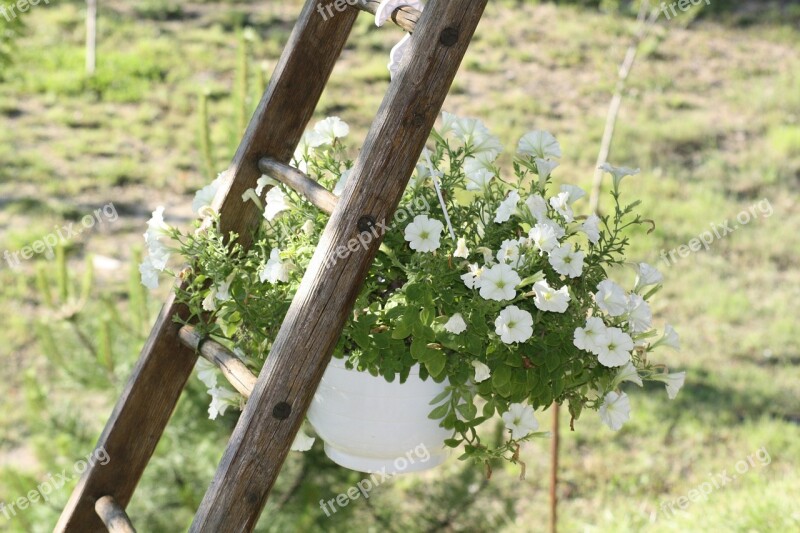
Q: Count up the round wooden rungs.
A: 4